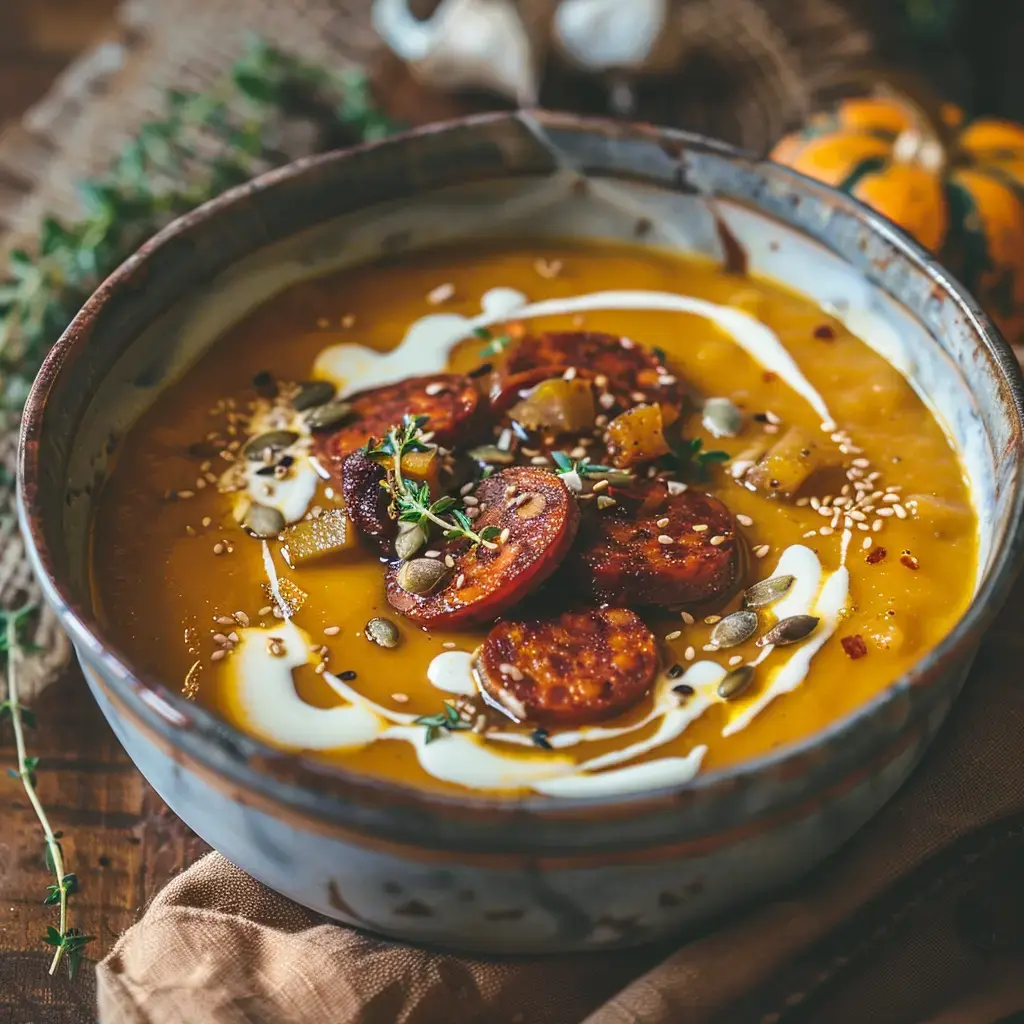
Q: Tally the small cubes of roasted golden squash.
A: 5